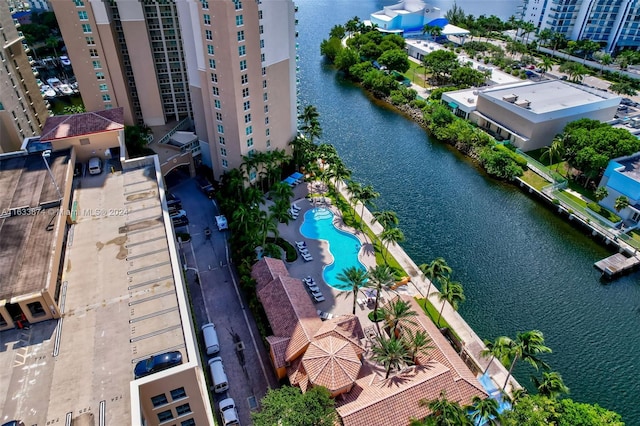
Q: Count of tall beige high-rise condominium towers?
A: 2